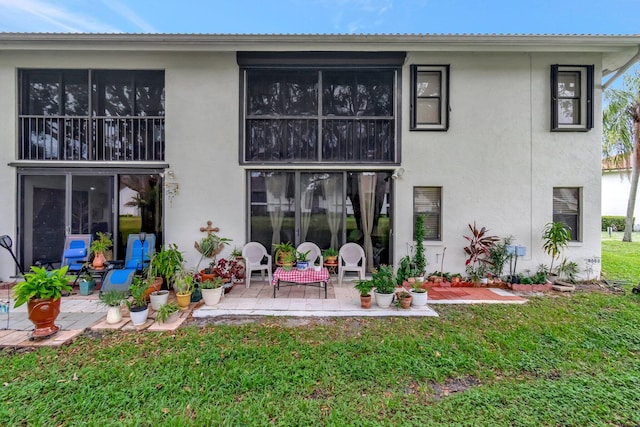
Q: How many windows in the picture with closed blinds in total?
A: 2